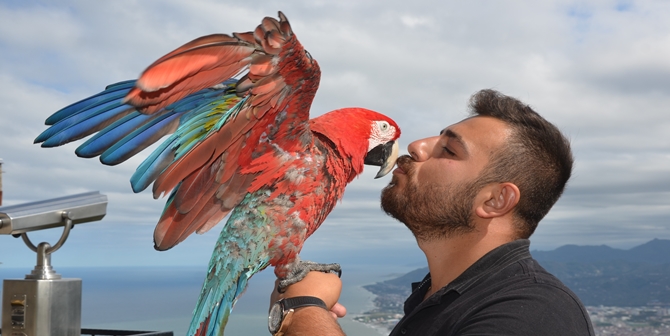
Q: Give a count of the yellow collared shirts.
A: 0